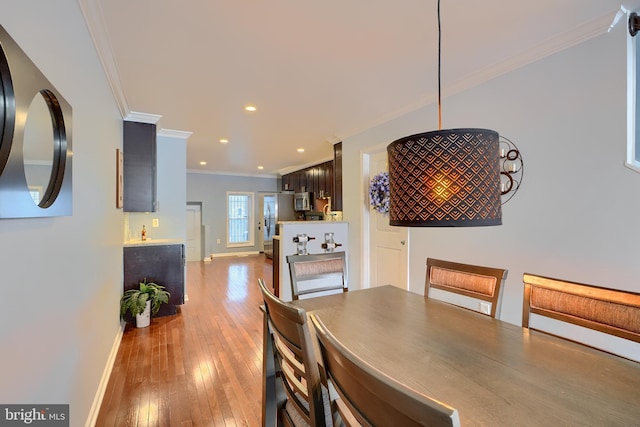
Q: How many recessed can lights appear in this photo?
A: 5